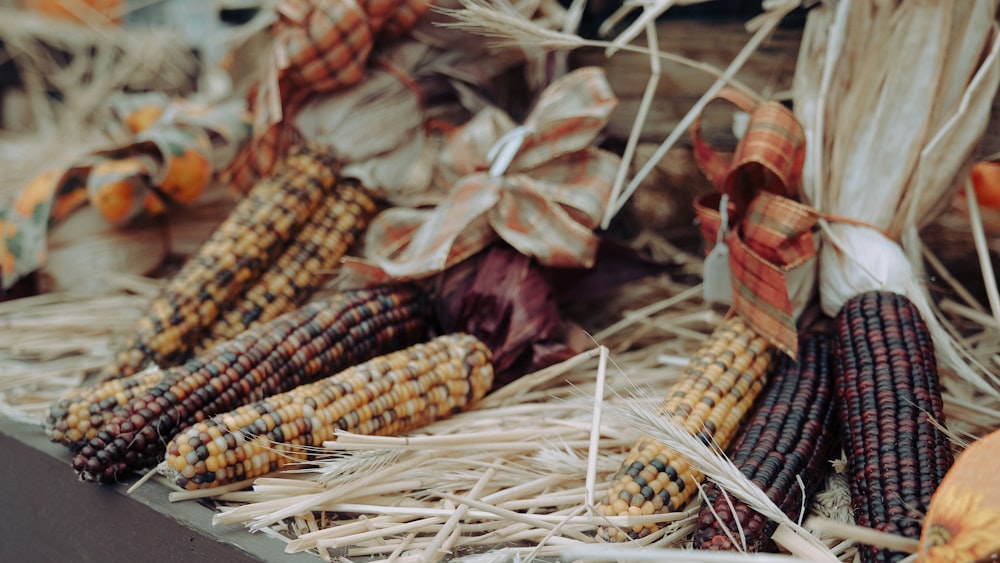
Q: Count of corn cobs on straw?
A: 8